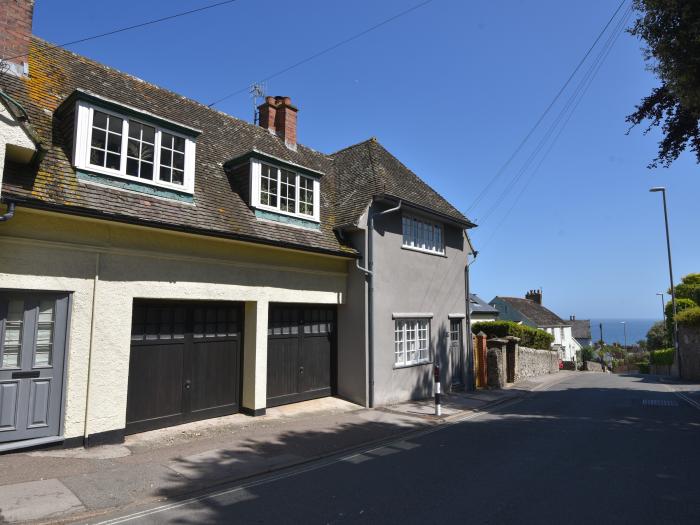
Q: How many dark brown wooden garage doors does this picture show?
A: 2